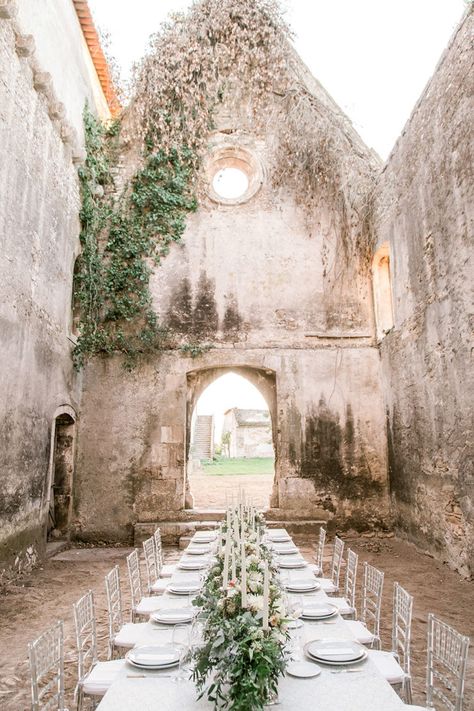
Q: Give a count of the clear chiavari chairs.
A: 12